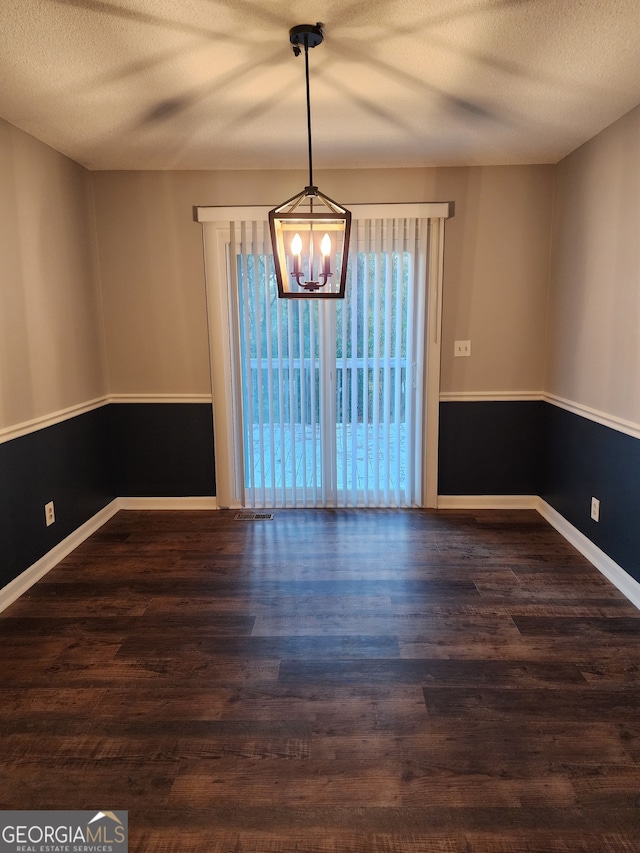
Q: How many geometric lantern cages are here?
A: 1